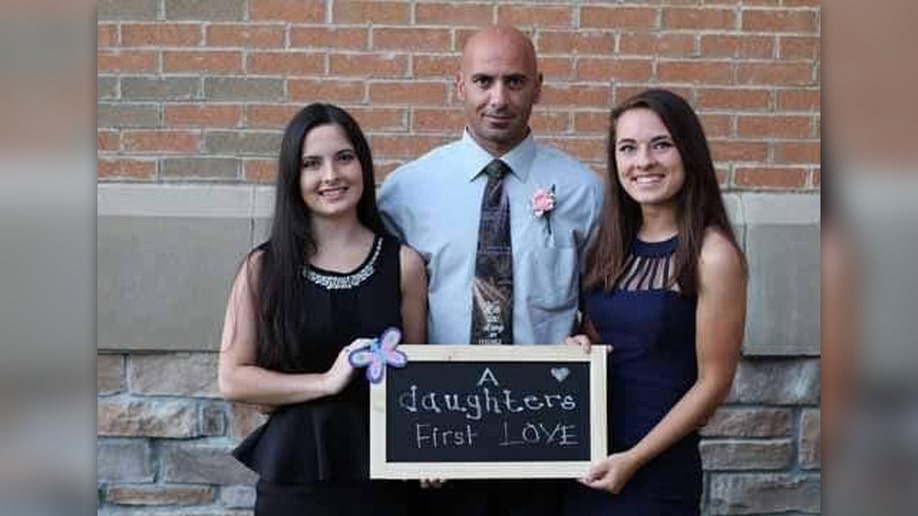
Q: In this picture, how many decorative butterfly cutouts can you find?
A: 1